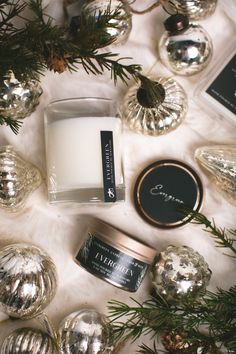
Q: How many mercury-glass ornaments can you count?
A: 11